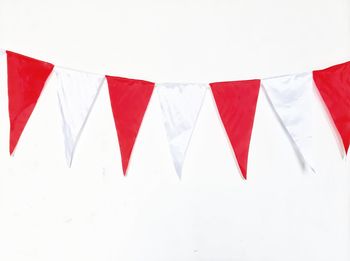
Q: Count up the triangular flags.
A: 7